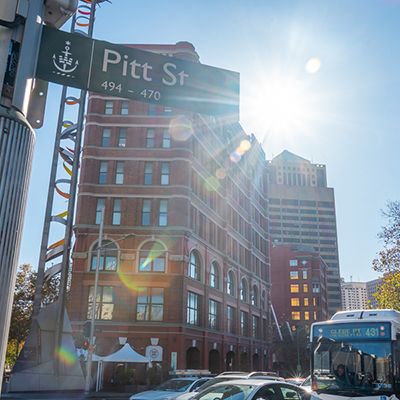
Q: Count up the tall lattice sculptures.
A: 1